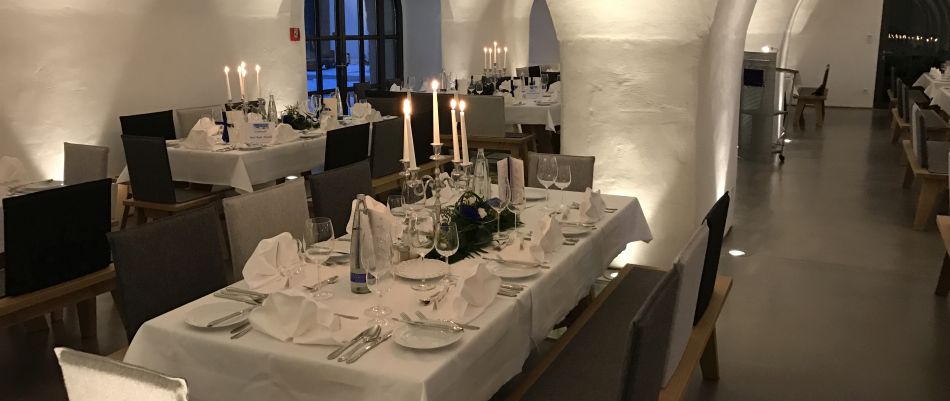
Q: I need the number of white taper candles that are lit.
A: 15